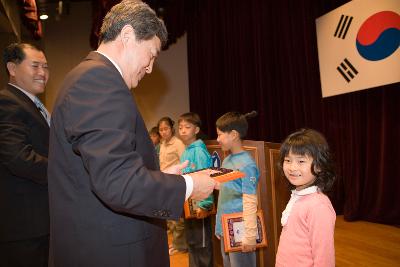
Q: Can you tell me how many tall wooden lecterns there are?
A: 1